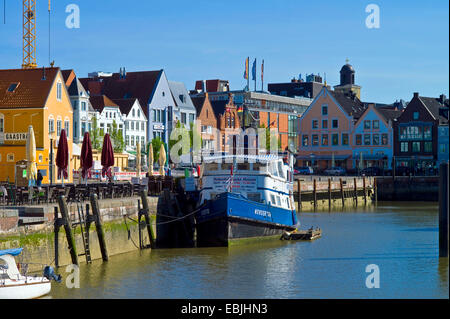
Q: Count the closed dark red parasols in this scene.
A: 3